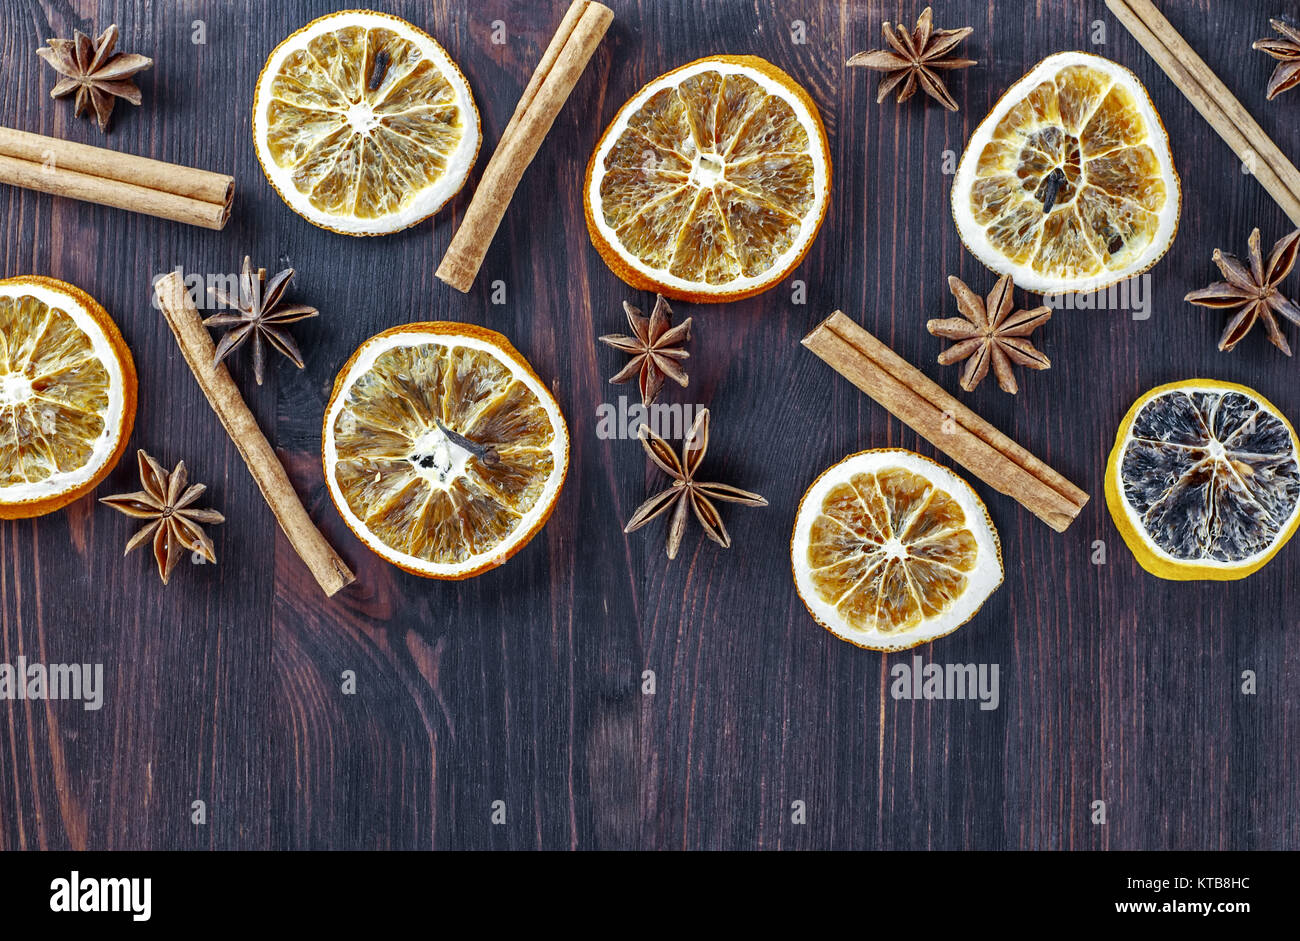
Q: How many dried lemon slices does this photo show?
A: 1